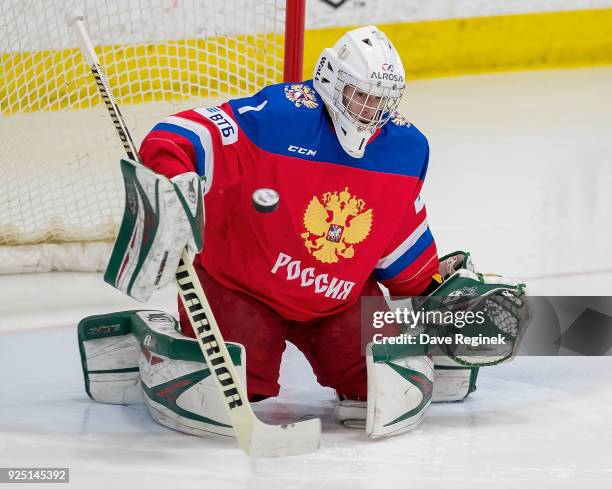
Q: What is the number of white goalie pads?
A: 2